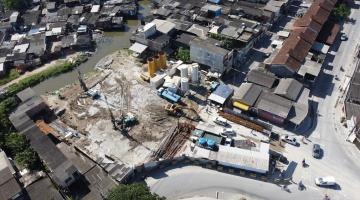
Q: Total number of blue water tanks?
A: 2